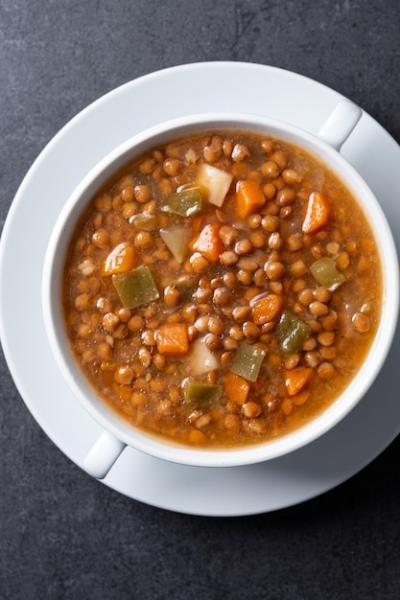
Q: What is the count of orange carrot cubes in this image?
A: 8